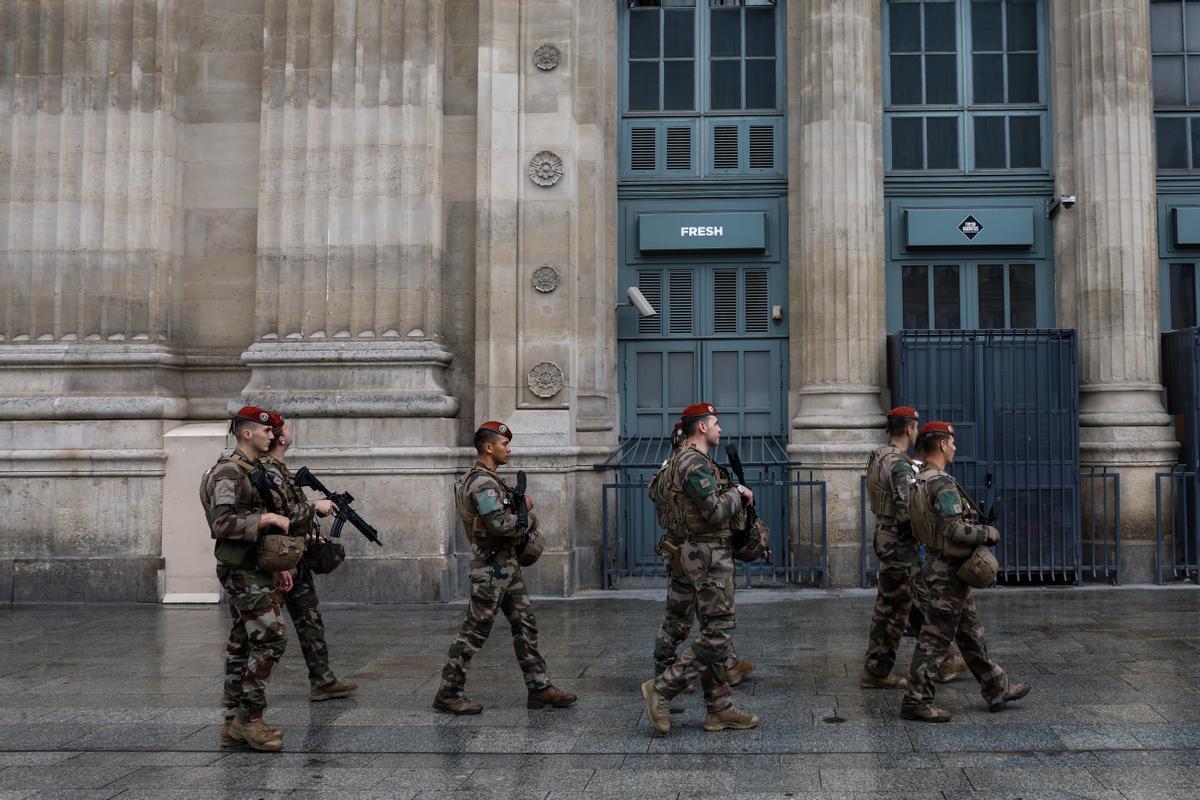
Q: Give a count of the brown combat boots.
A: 13